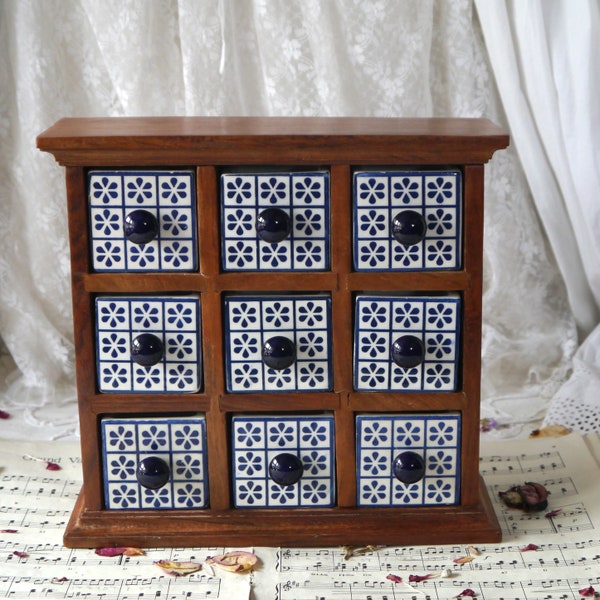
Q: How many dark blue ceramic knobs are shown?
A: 9